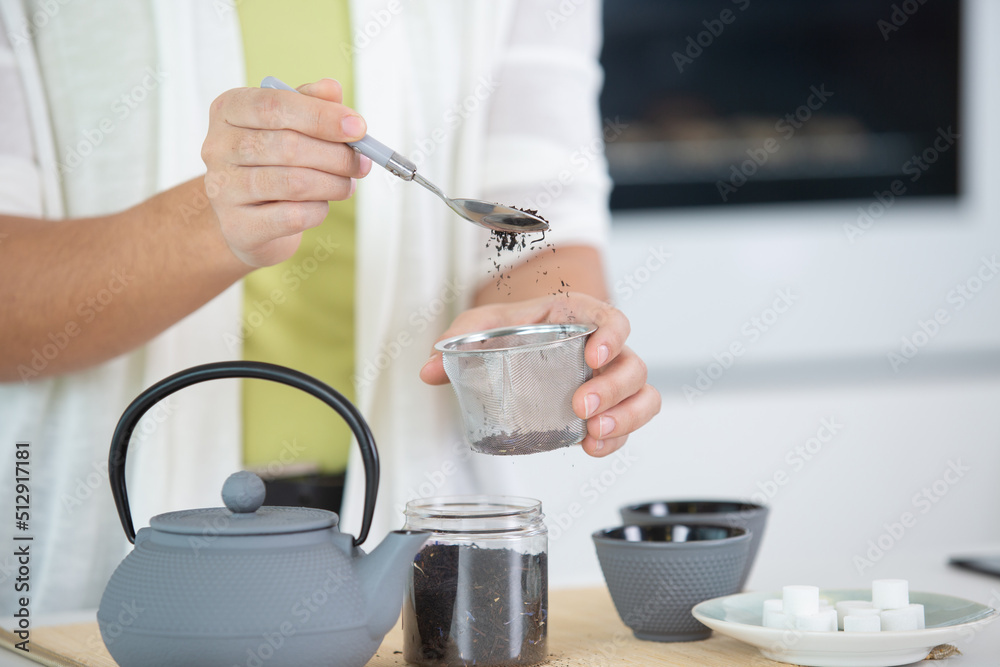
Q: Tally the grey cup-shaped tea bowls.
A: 2